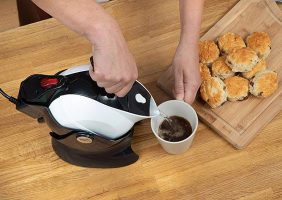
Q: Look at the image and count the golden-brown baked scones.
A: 10